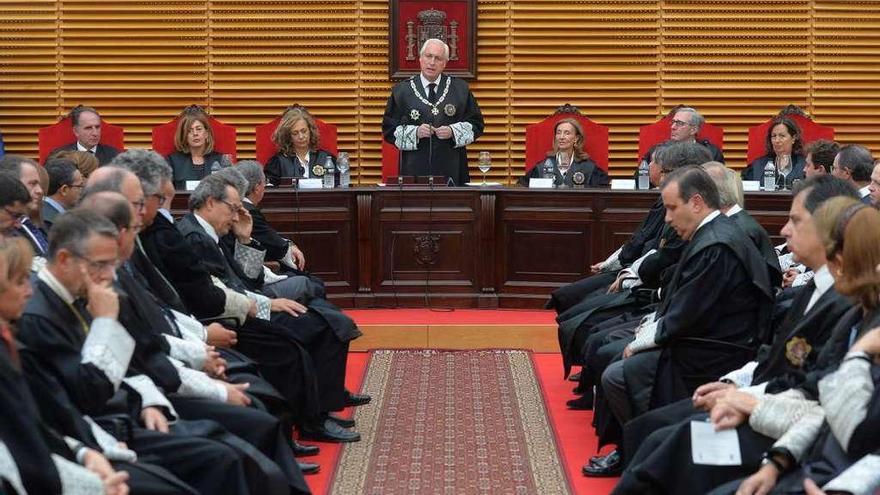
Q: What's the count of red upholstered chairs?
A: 7